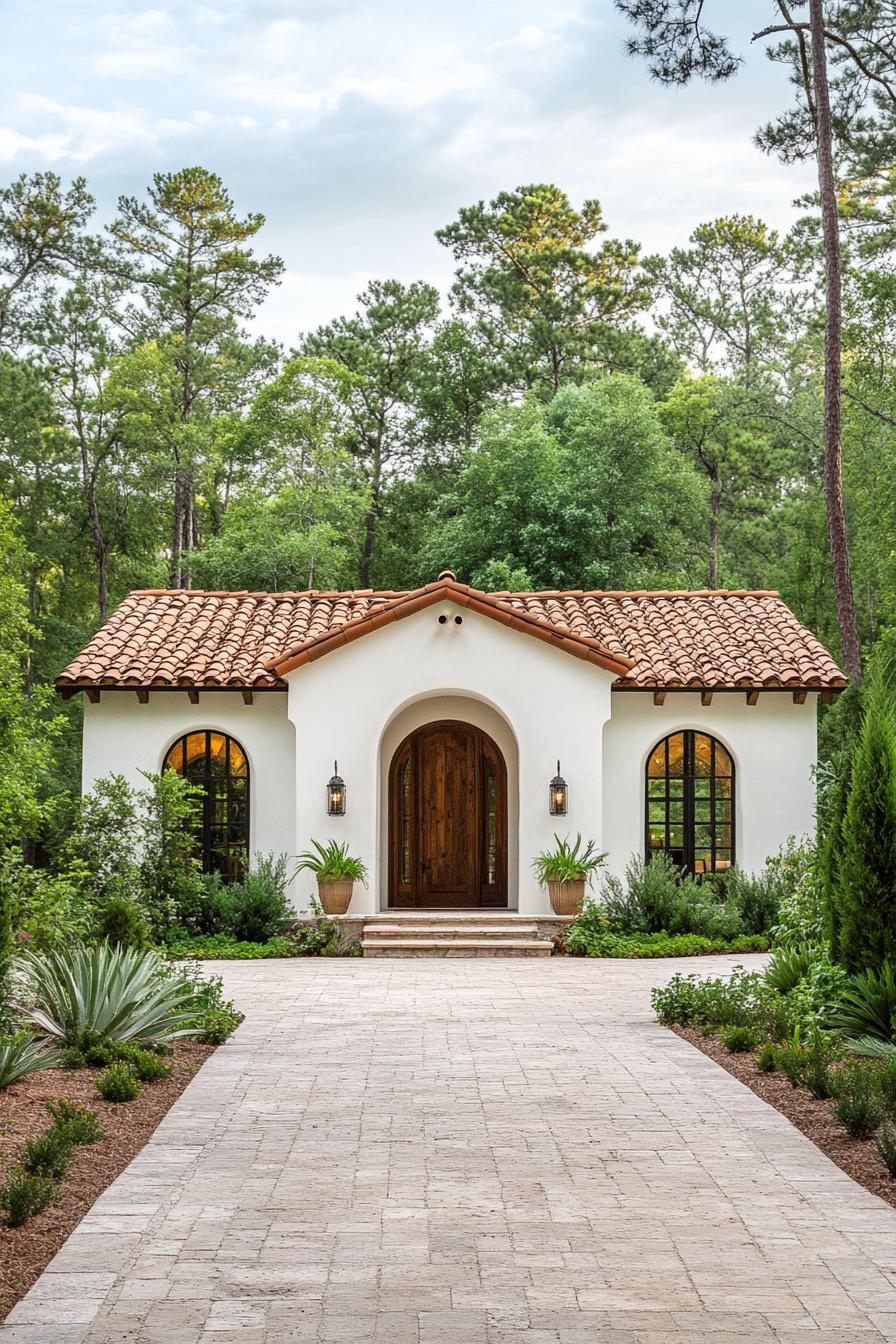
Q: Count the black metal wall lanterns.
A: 2